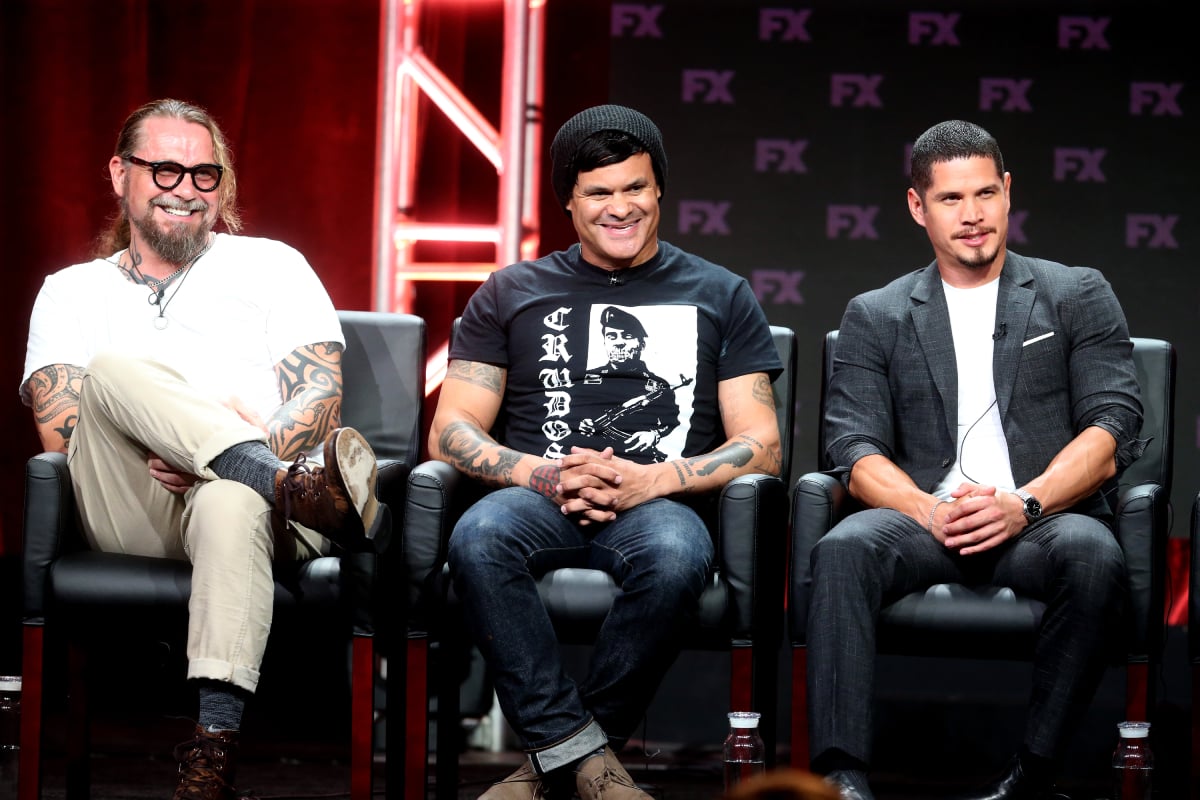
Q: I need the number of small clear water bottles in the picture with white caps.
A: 3